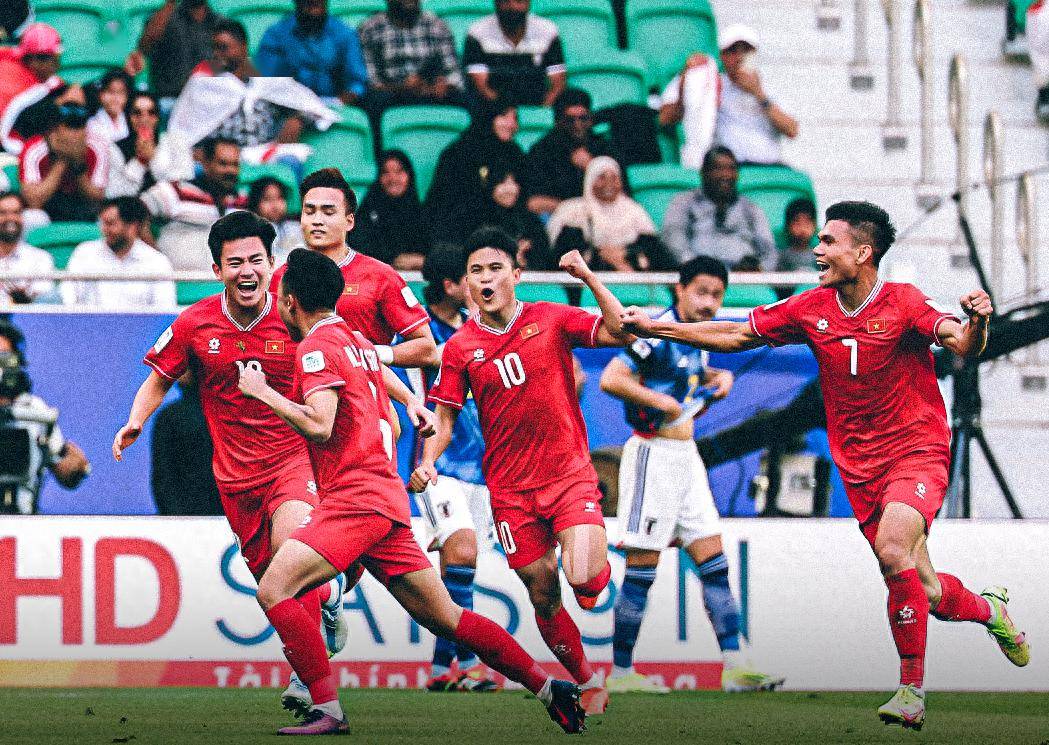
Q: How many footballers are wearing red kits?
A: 5